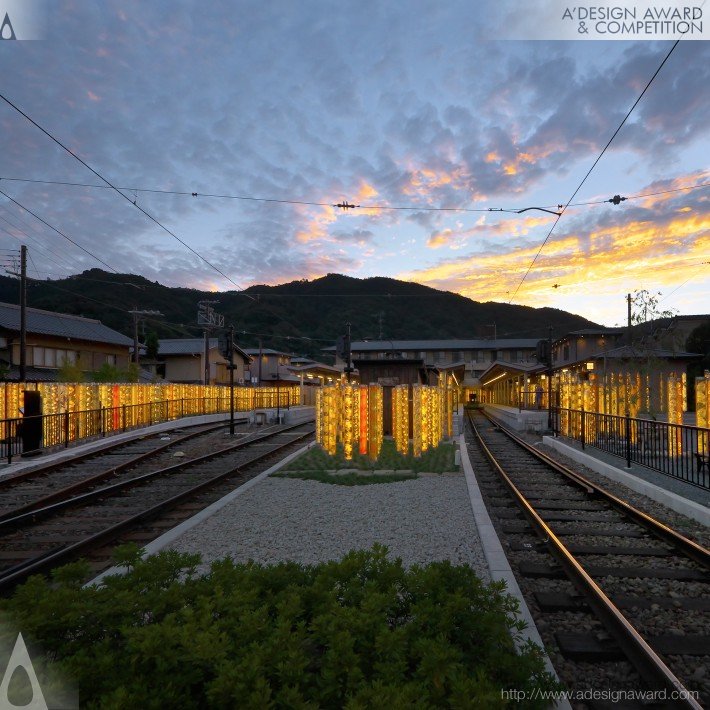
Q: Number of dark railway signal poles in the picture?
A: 3